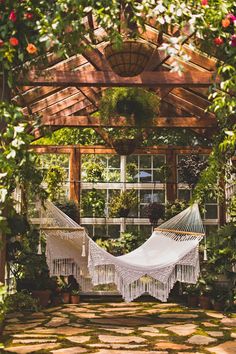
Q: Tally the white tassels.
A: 3